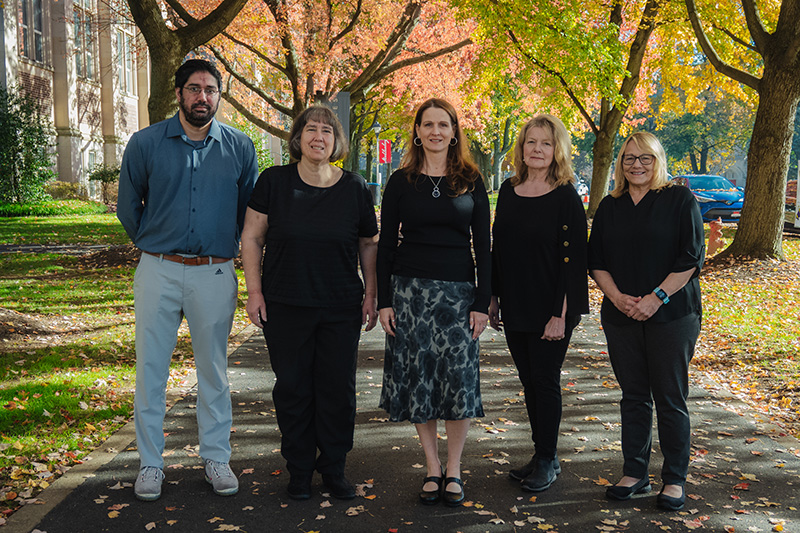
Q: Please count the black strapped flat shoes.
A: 2